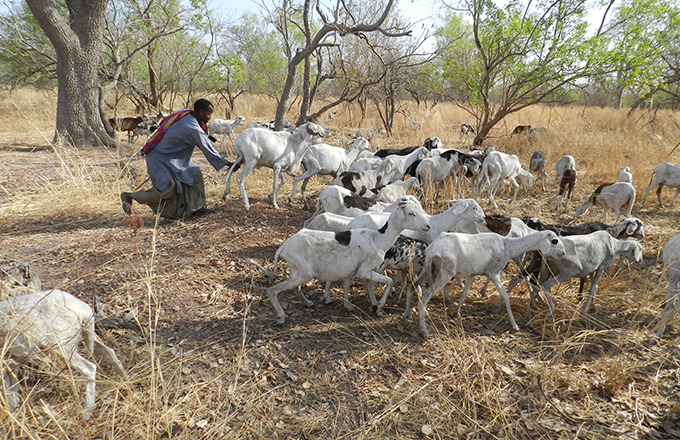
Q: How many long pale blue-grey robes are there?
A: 1